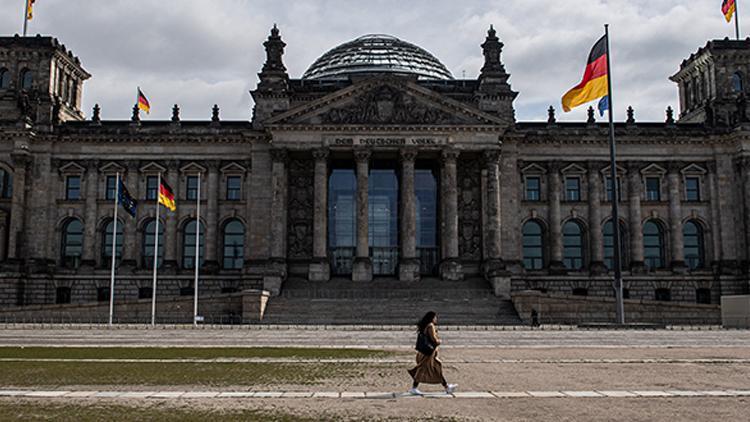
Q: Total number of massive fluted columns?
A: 6